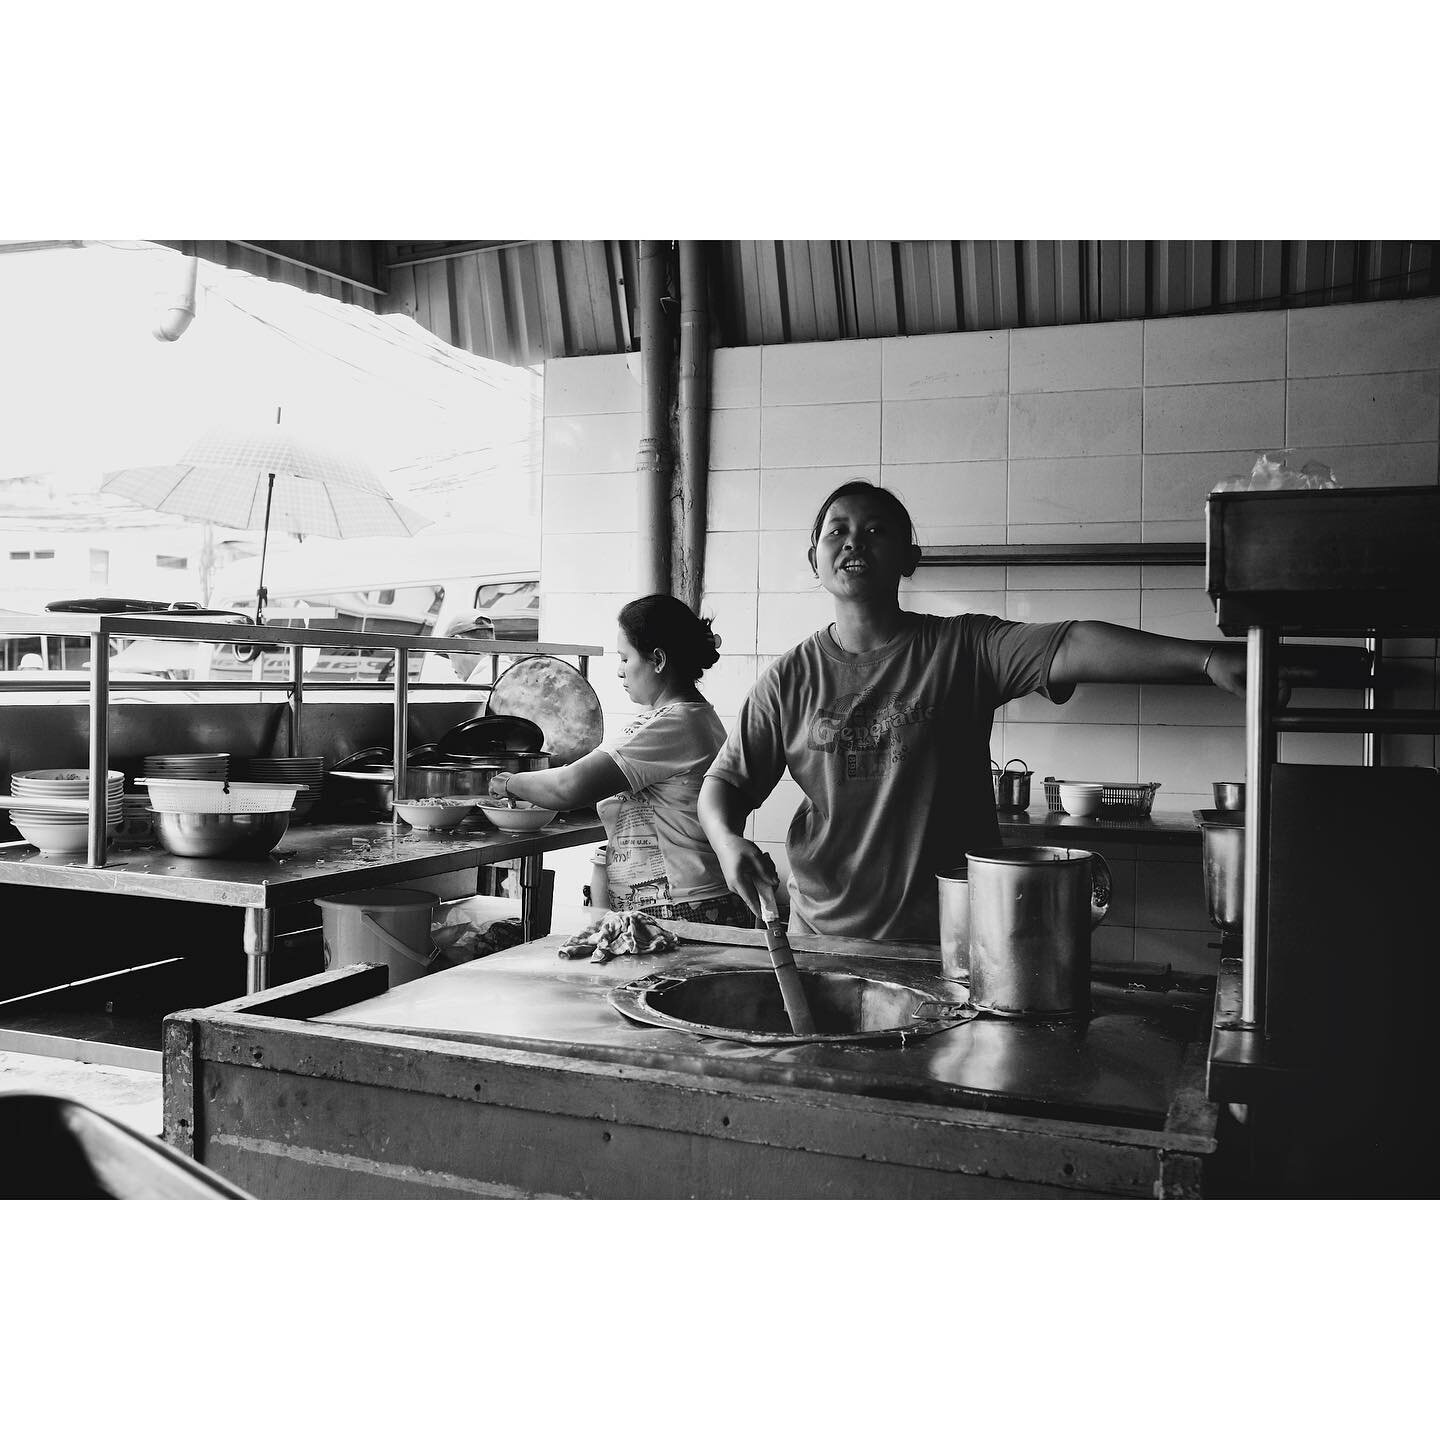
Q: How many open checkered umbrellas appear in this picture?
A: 1